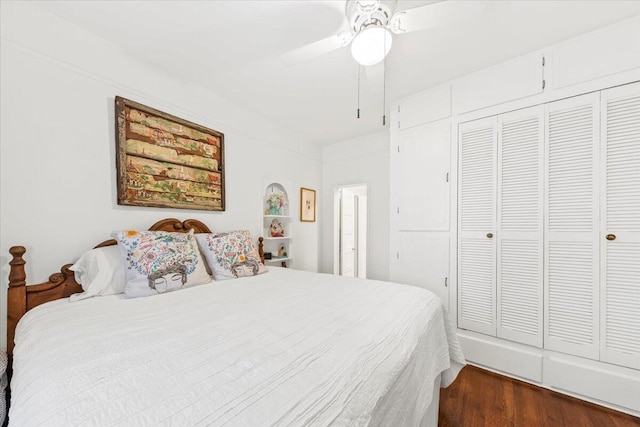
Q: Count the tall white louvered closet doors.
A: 4